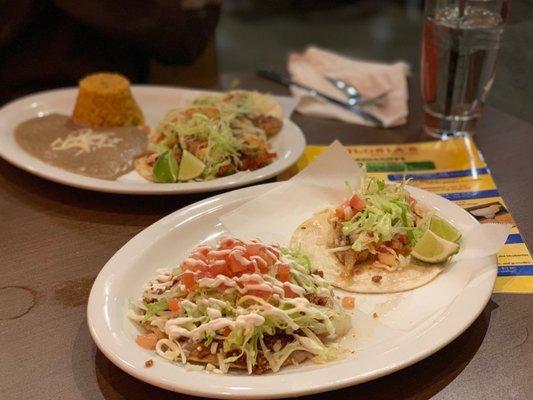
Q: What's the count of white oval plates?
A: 2